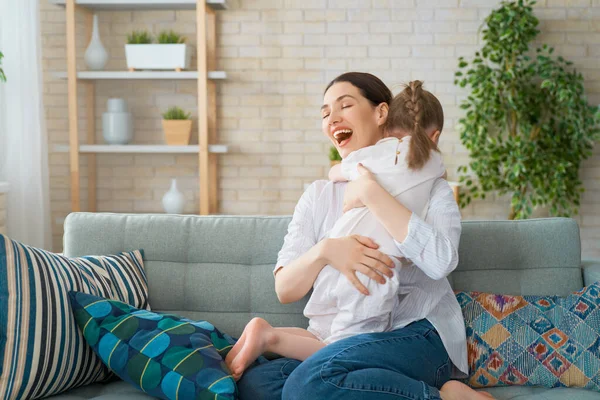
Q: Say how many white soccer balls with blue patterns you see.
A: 0